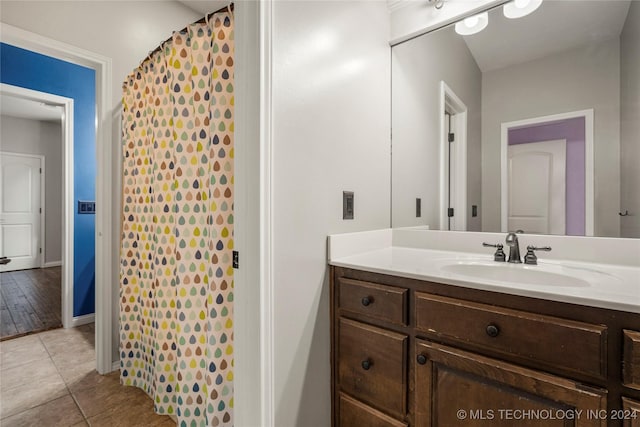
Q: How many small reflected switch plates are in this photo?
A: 2